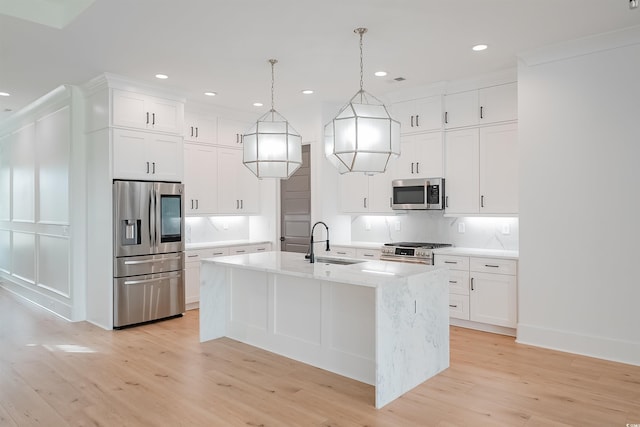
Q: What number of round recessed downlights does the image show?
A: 7